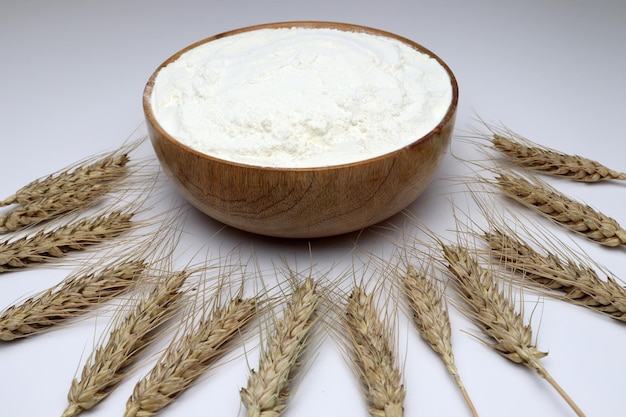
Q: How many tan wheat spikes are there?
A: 13